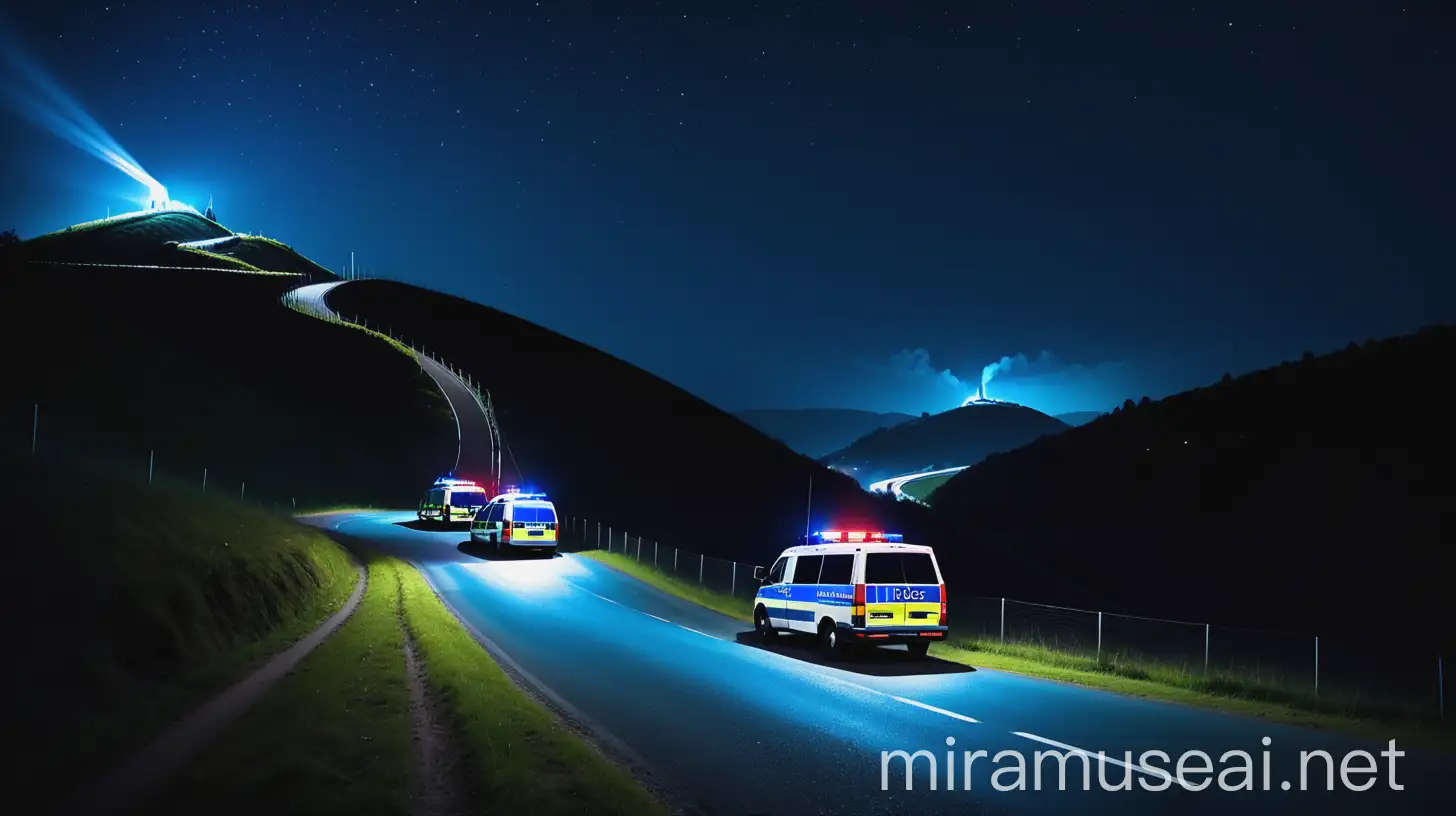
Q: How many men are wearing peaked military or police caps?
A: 0